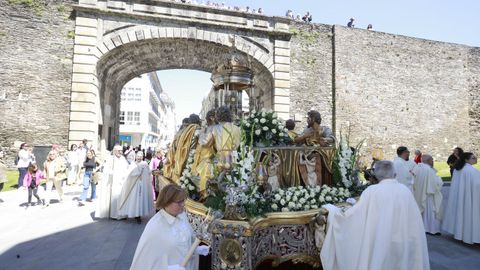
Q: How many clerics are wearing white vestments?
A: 7